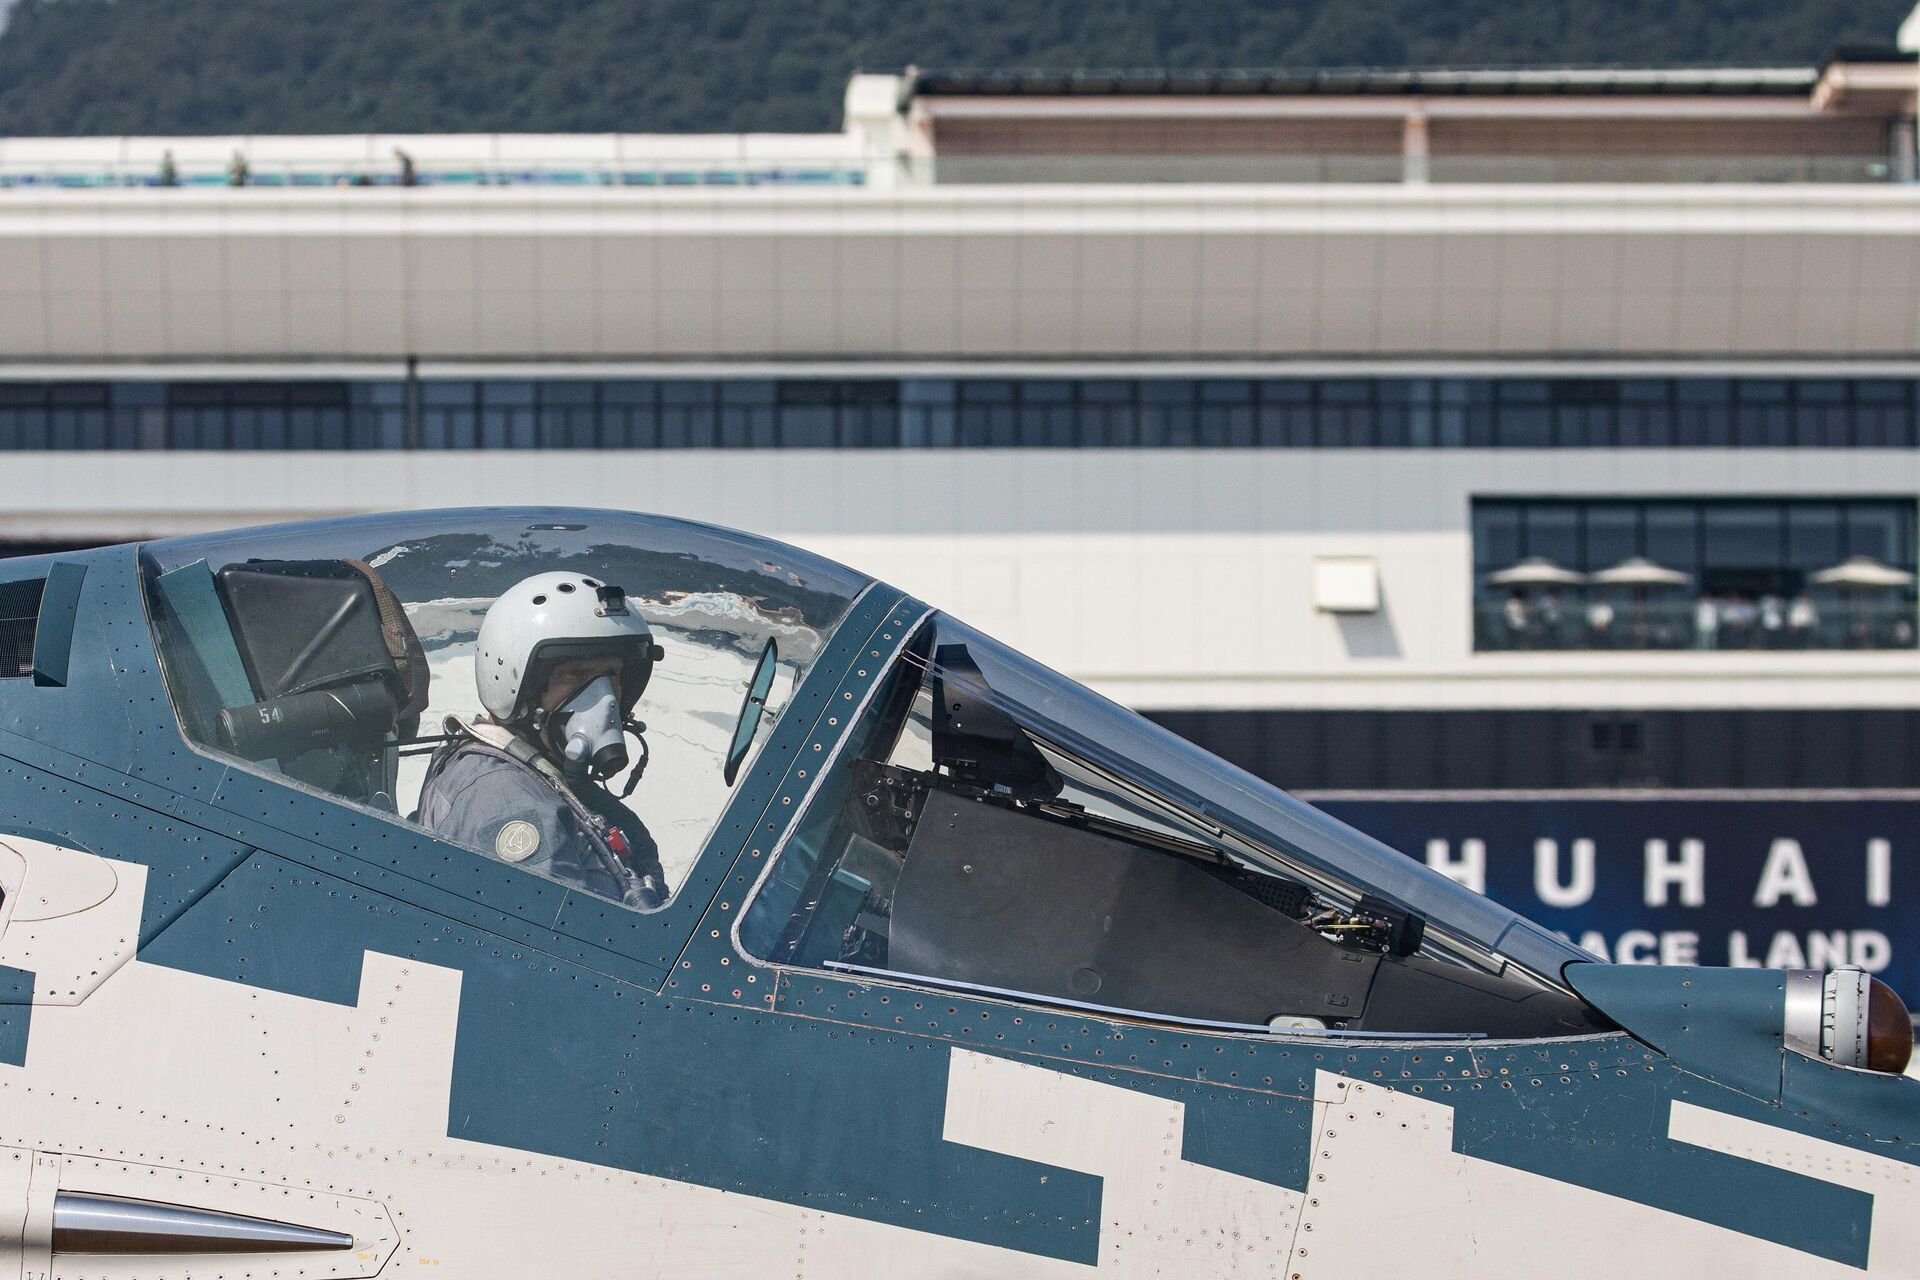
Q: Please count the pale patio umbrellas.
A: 3